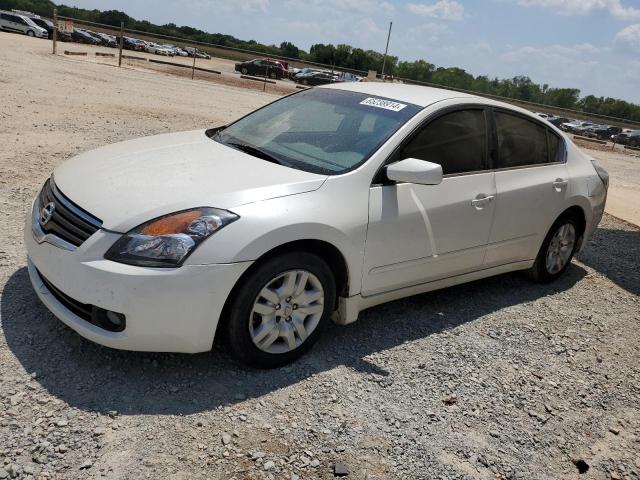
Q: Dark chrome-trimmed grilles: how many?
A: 1